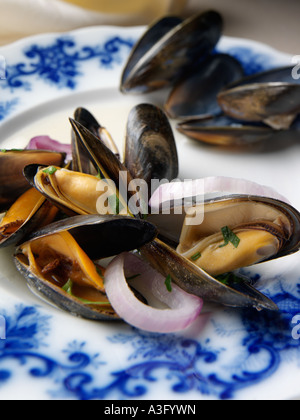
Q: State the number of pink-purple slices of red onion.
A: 3